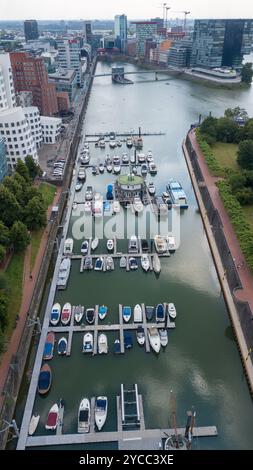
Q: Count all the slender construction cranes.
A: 3